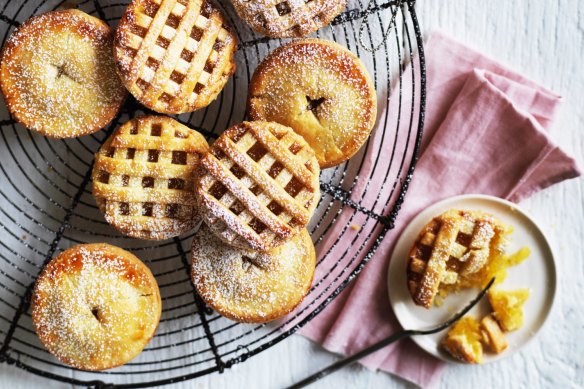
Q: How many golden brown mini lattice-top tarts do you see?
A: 5